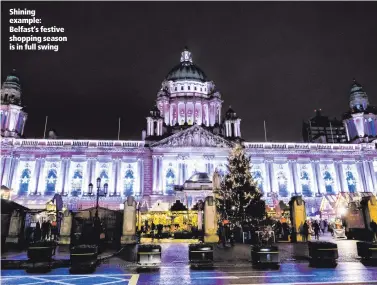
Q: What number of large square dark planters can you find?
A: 7